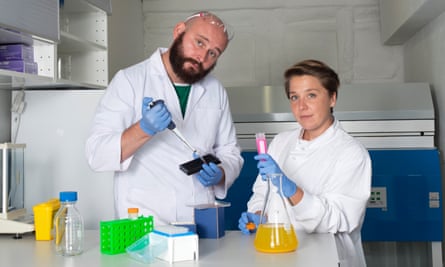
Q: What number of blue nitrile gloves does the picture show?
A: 4